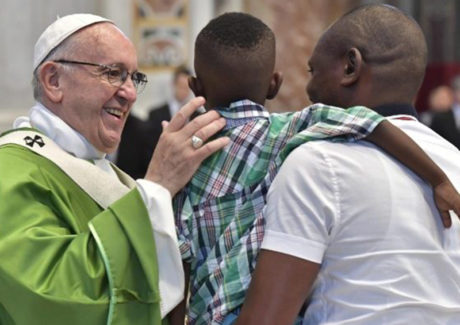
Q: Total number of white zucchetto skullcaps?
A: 1